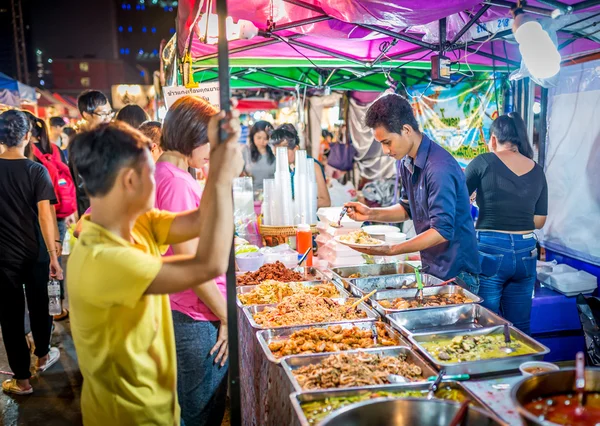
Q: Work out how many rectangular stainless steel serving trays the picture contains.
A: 11